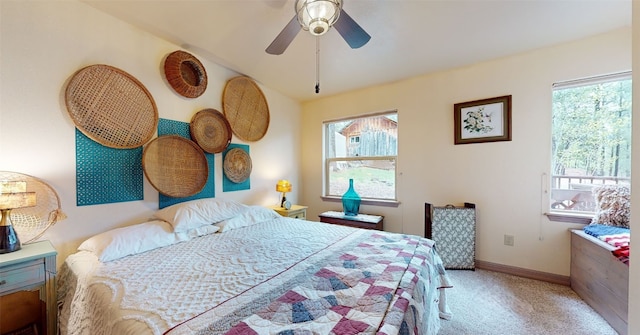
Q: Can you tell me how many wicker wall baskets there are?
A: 6